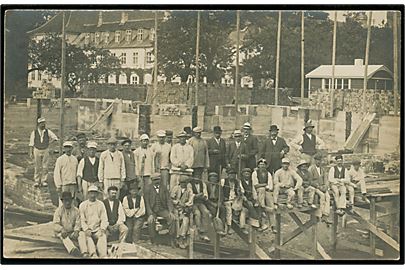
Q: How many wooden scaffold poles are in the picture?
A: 9